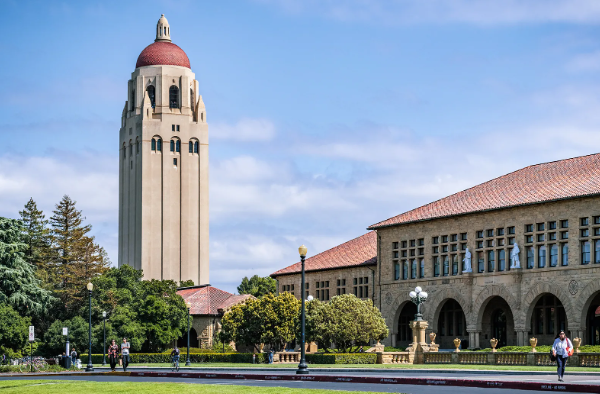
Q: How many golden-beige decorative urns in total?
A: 5